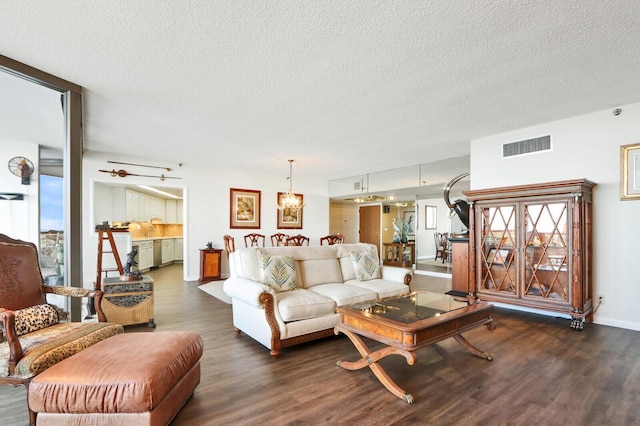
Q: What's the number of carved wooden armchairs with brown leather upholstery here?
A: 1